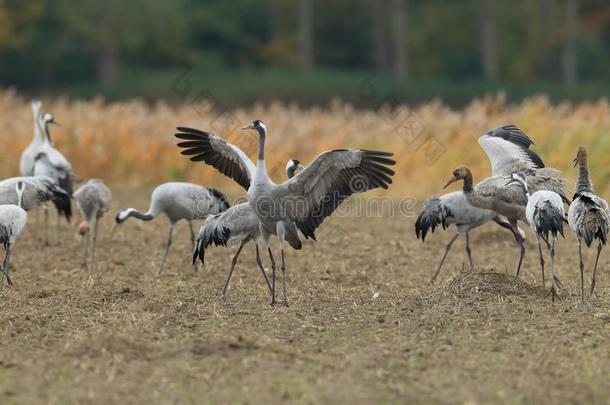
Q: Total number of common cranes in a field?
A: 12